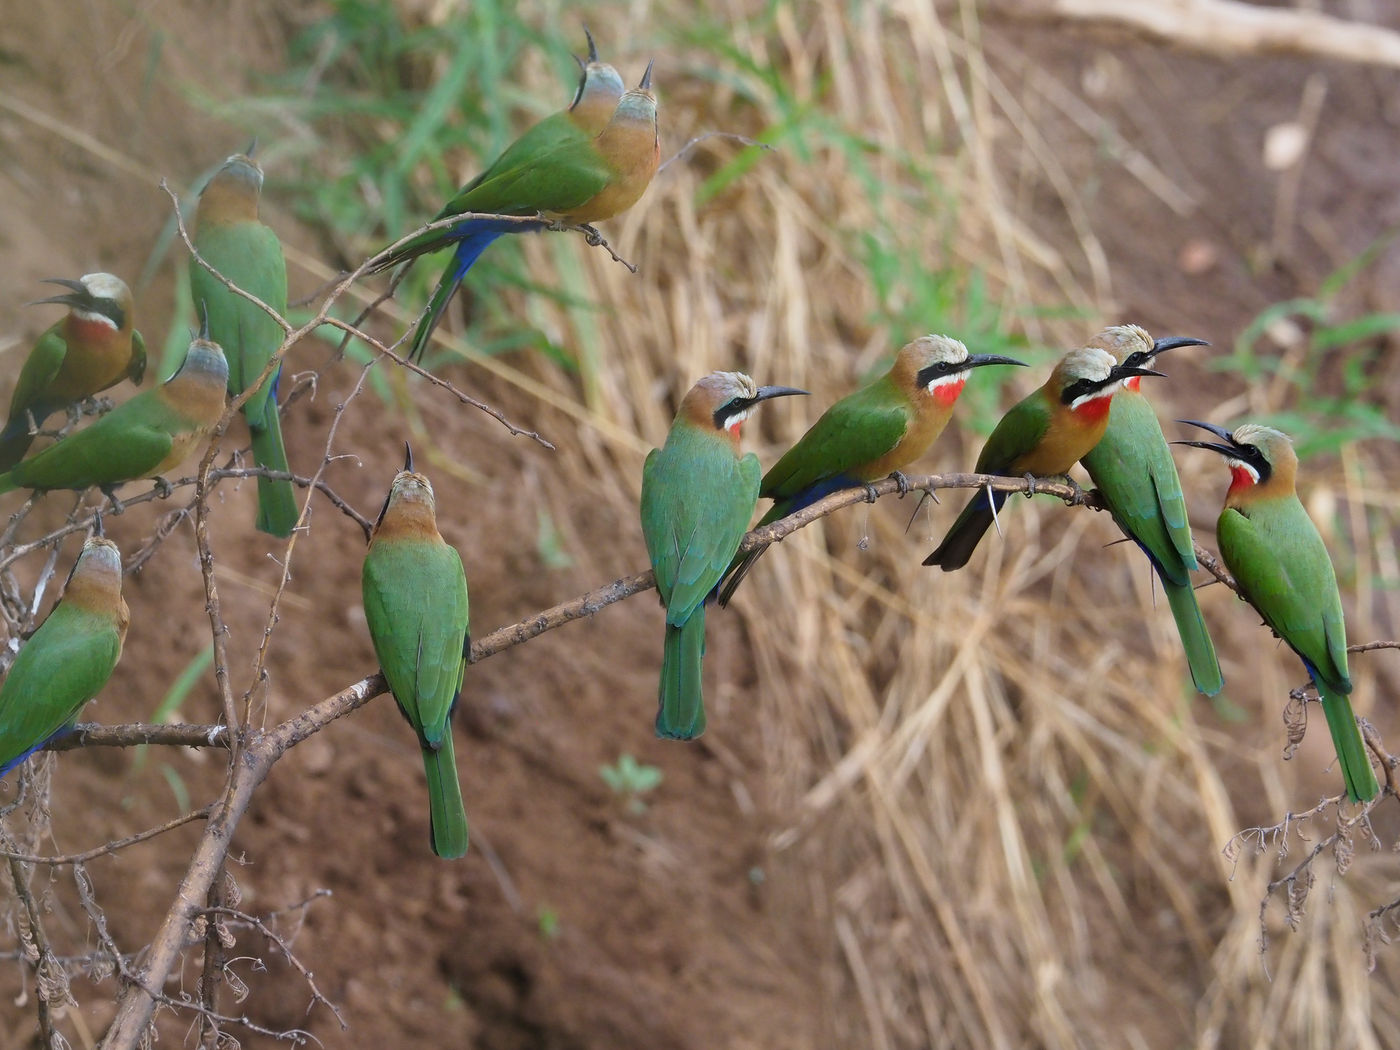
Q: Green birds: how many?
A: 12